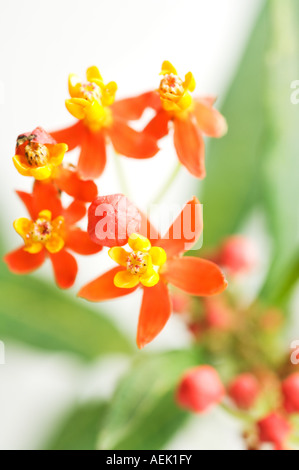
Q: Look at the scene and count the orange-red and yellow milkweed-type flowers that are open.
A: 5